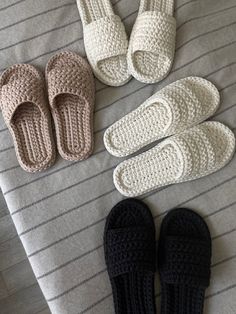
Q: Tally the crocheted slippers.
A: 8